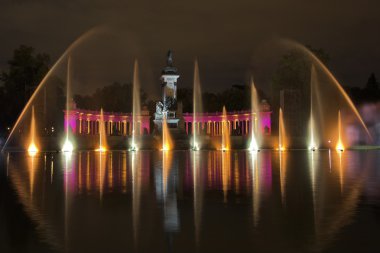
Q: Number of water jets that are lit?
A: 11